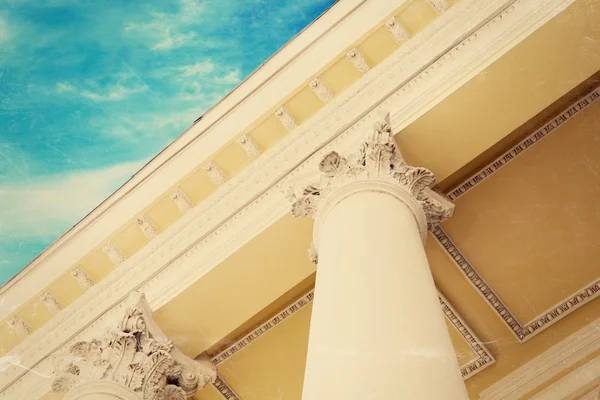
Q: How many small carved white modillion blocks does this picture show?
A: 13